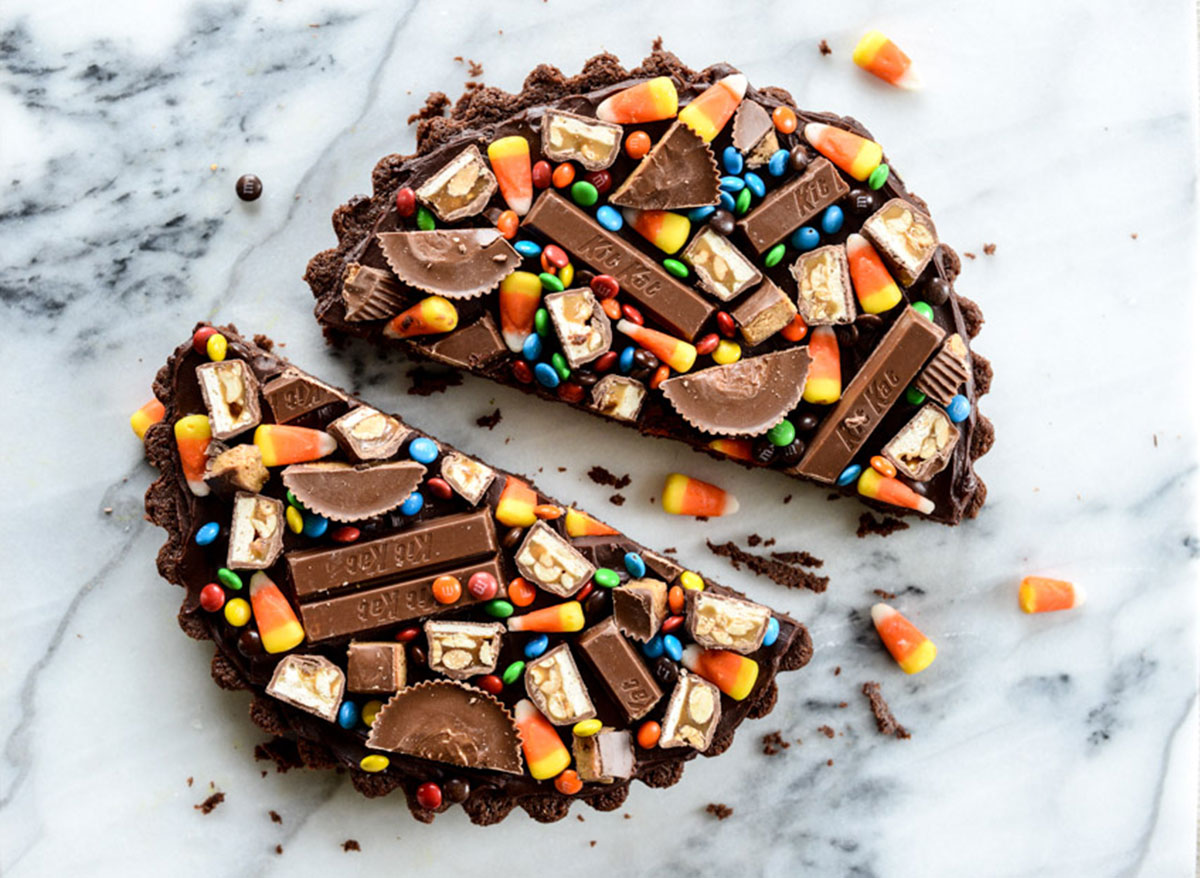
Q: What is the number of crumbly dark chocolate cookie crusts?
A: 2